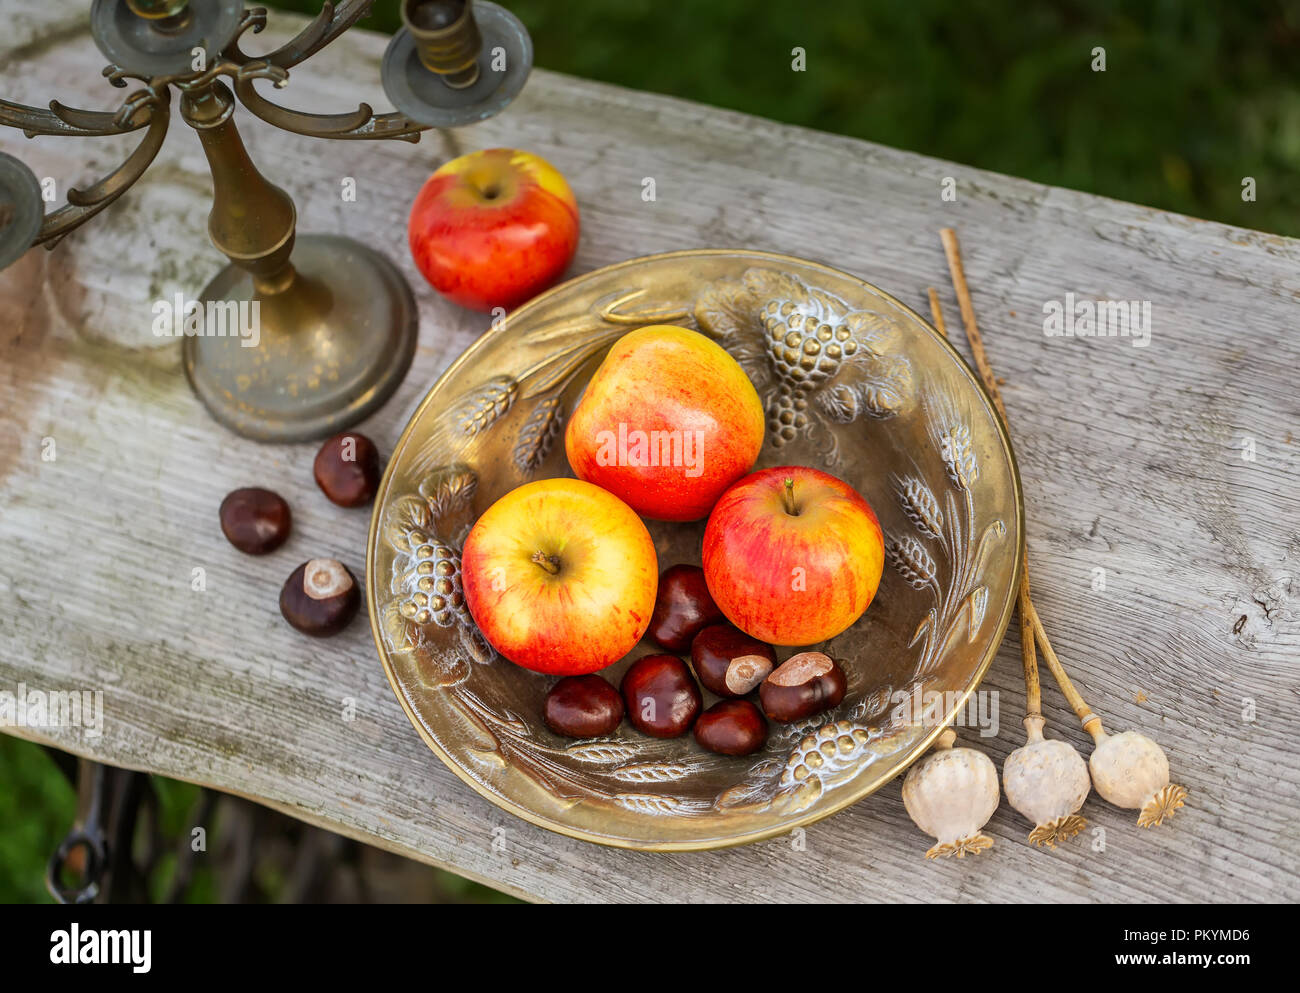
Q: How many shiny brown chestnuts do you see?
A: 9